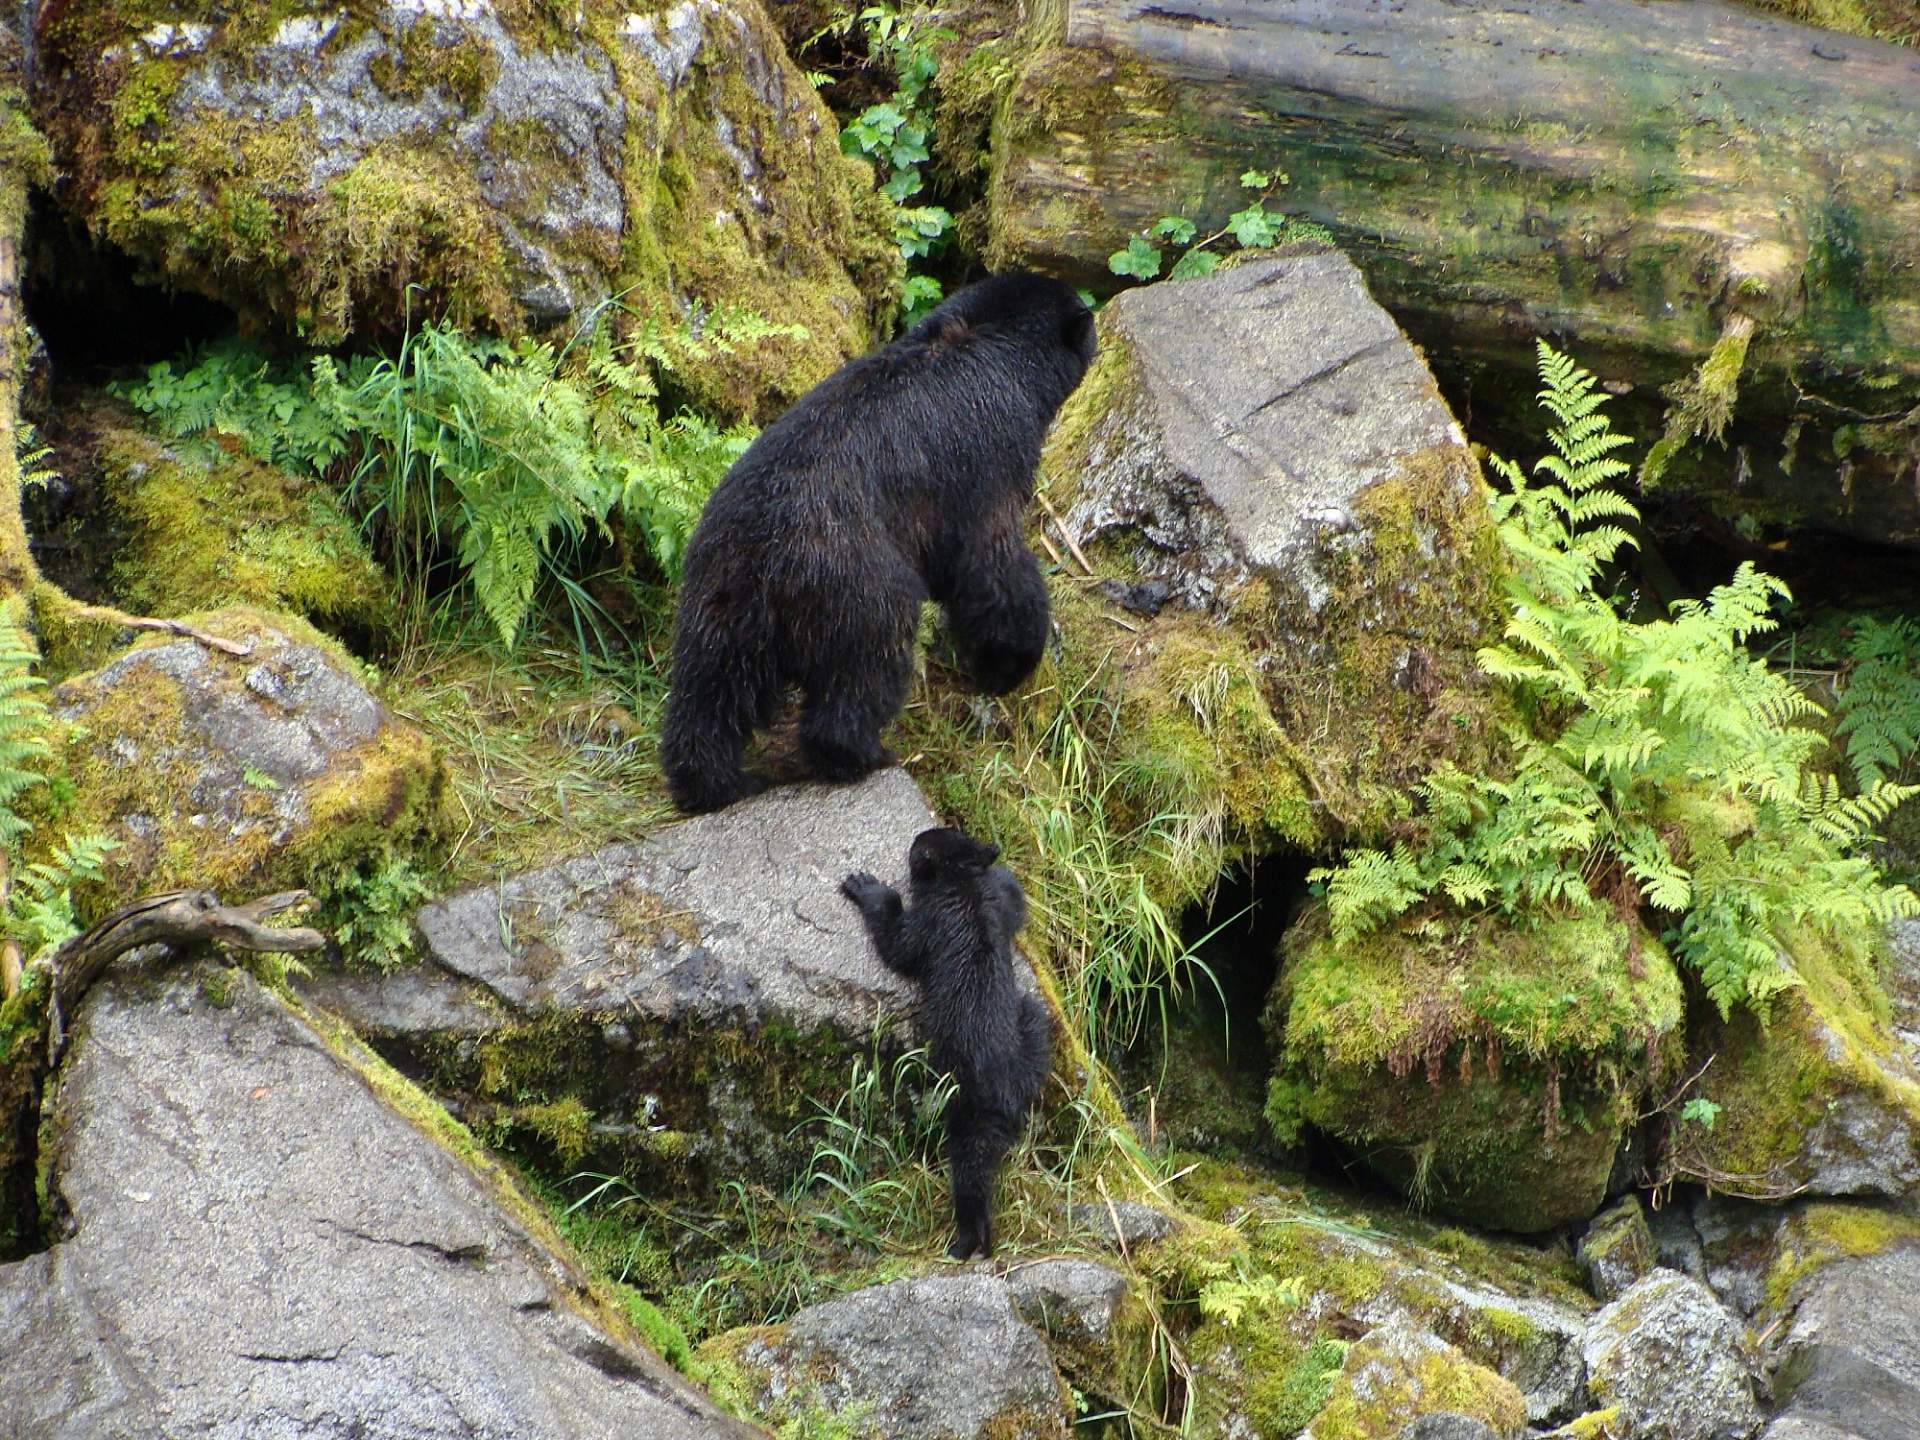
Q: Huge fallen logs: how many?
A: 1